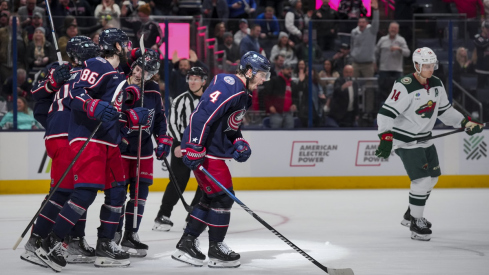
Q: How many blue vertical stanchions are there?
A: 4